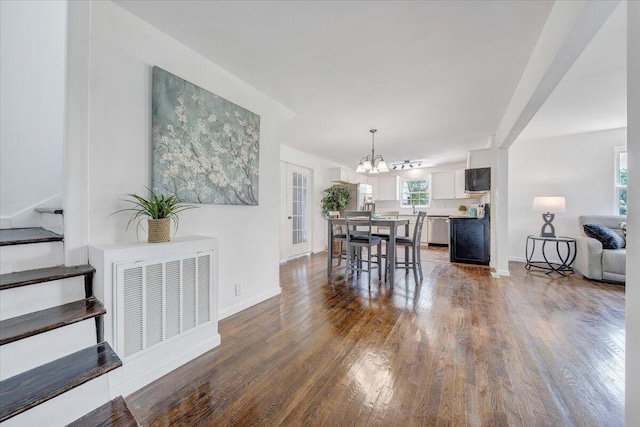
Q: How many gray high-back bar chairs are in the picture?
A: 4